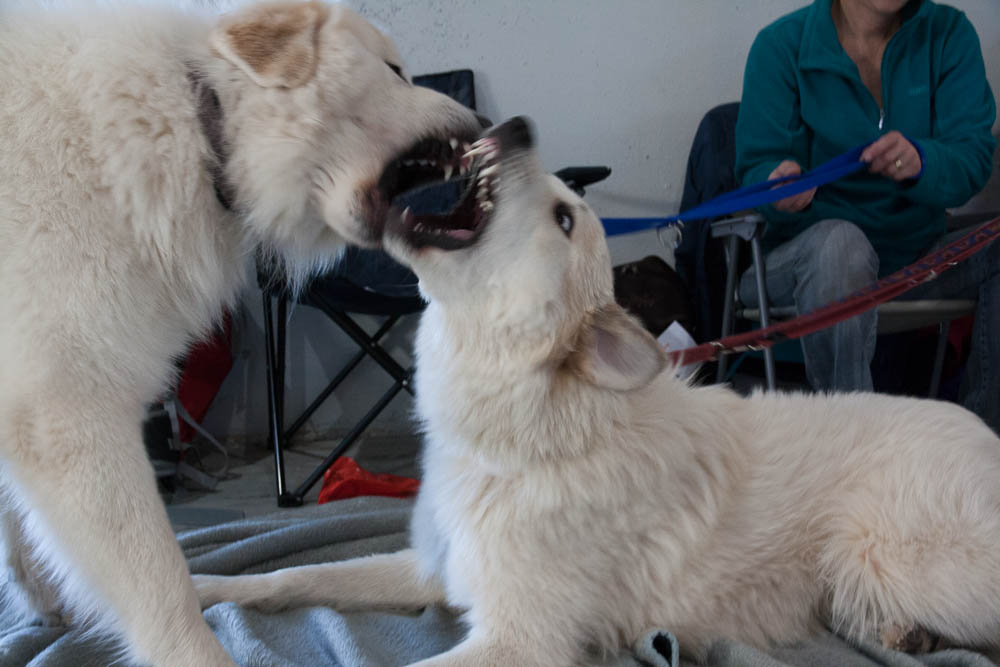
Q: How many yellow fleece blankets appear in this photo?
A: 0